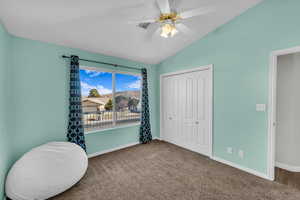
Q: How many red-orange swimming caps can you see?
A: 0